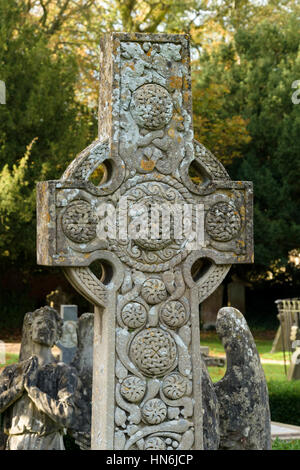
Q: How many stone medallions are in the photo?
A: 12